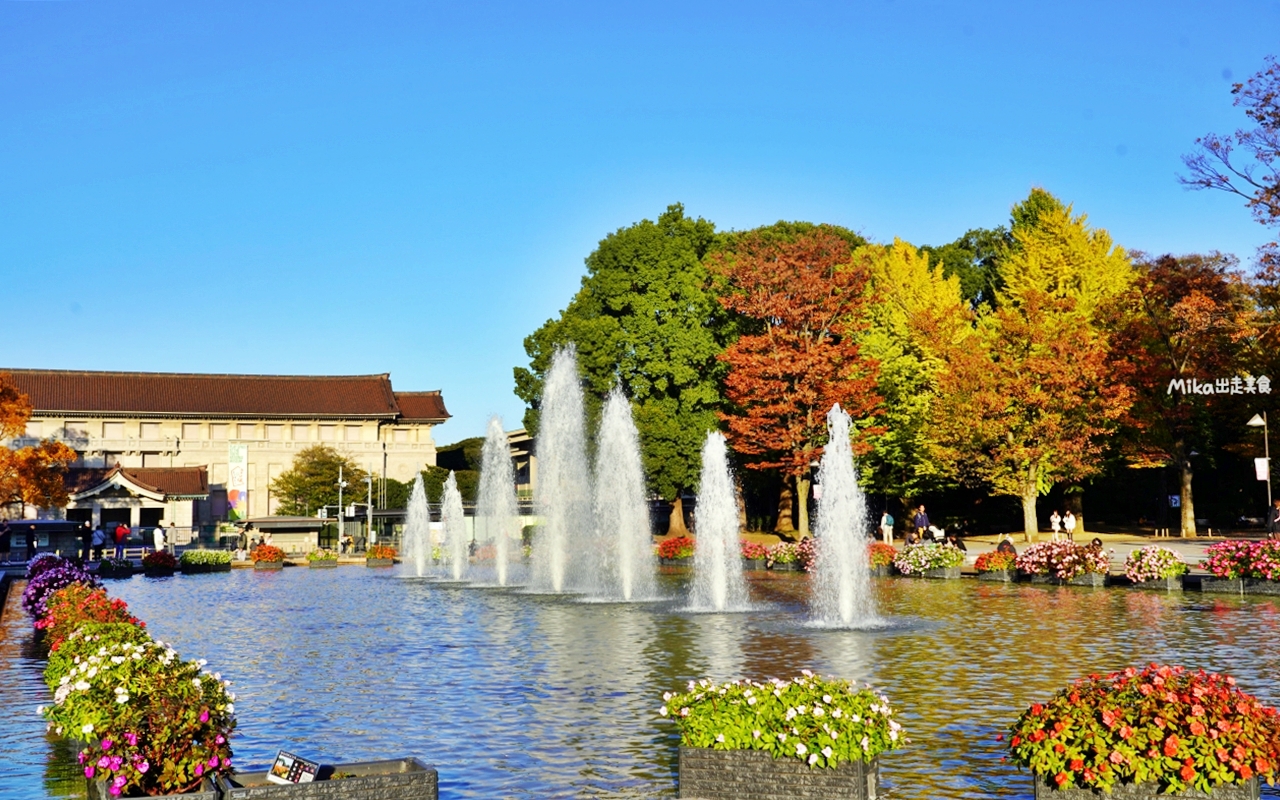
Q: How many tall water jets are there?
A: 7